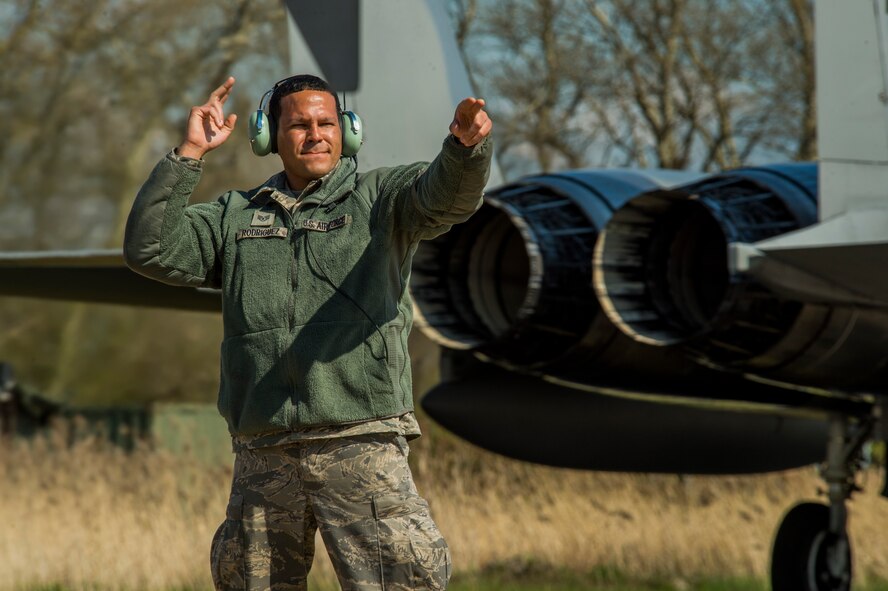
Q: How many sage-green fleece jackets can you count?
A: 1